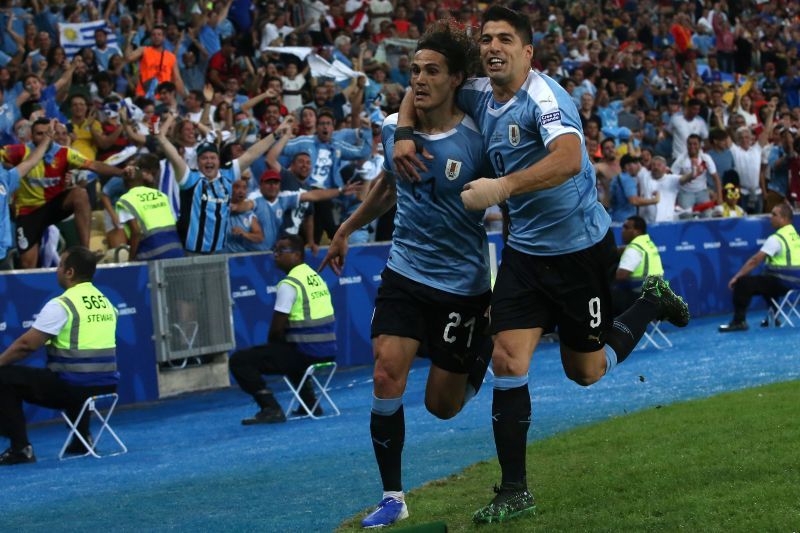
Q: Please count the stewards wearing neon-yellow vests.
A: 5